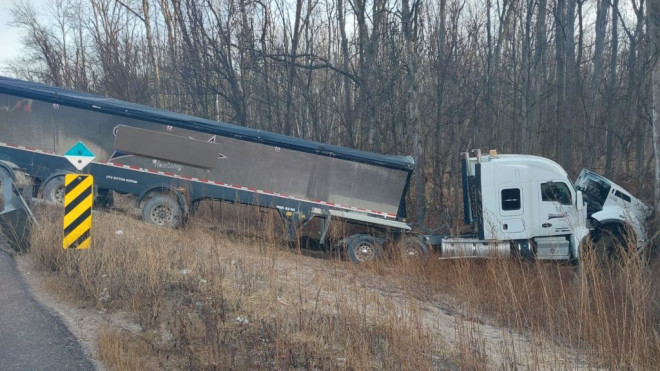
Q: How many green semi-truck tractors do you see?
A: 0